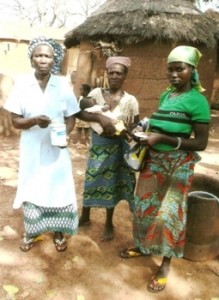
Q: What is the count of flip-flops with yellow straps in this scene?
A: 2